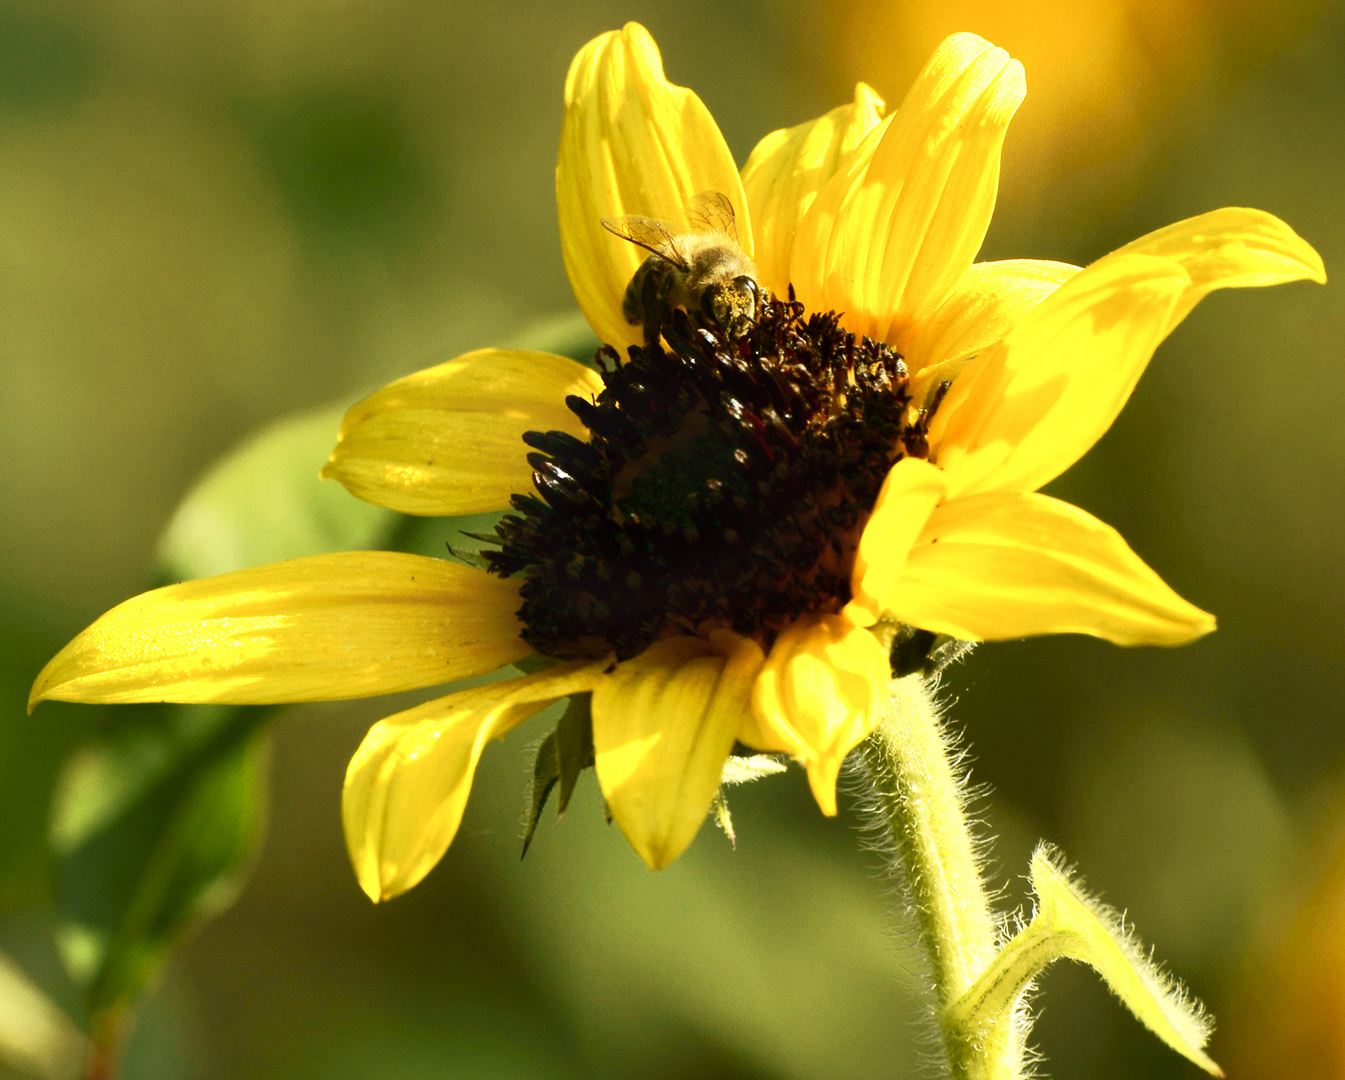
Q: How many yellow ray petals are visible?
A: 13